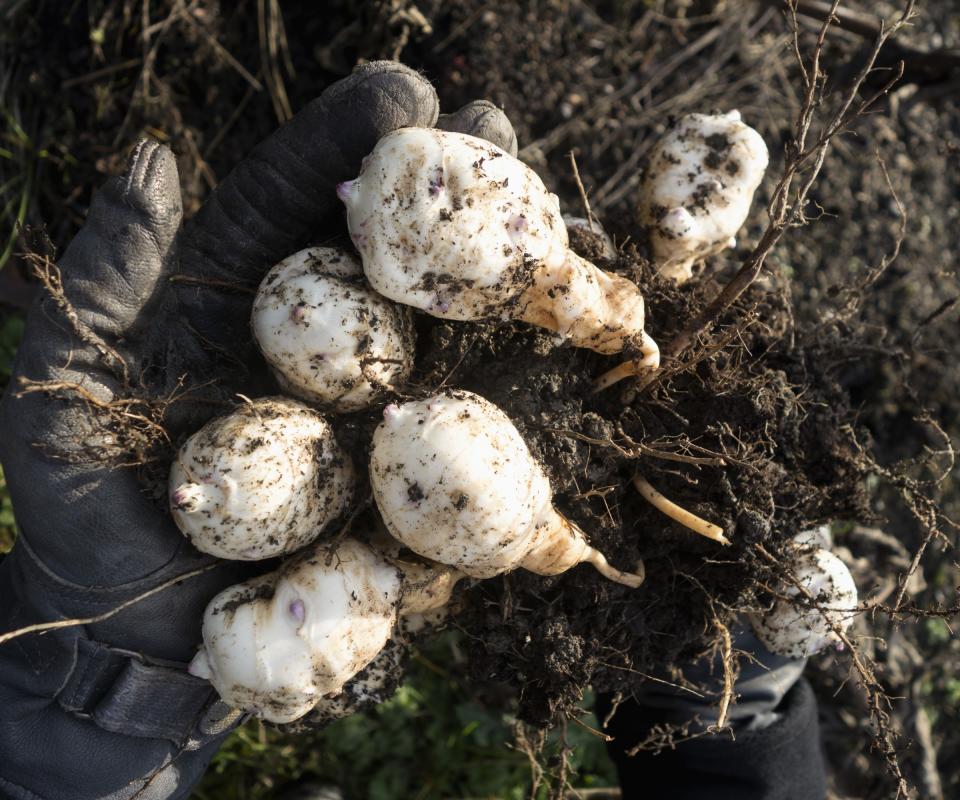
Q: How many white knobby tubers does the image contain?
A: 7